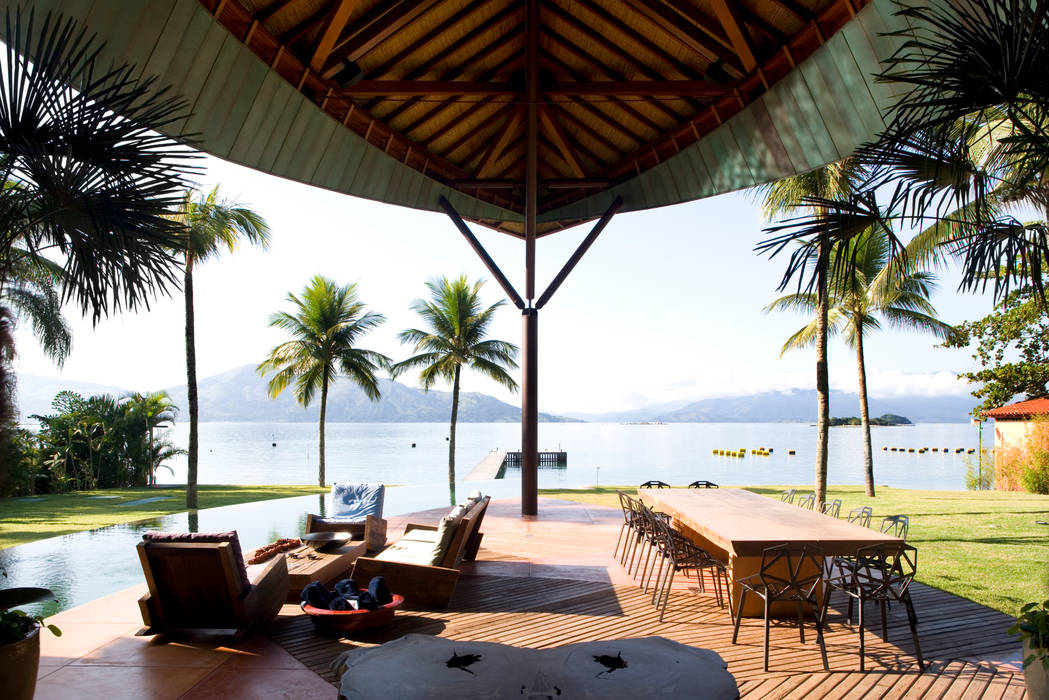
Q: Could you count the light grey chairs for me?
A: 5